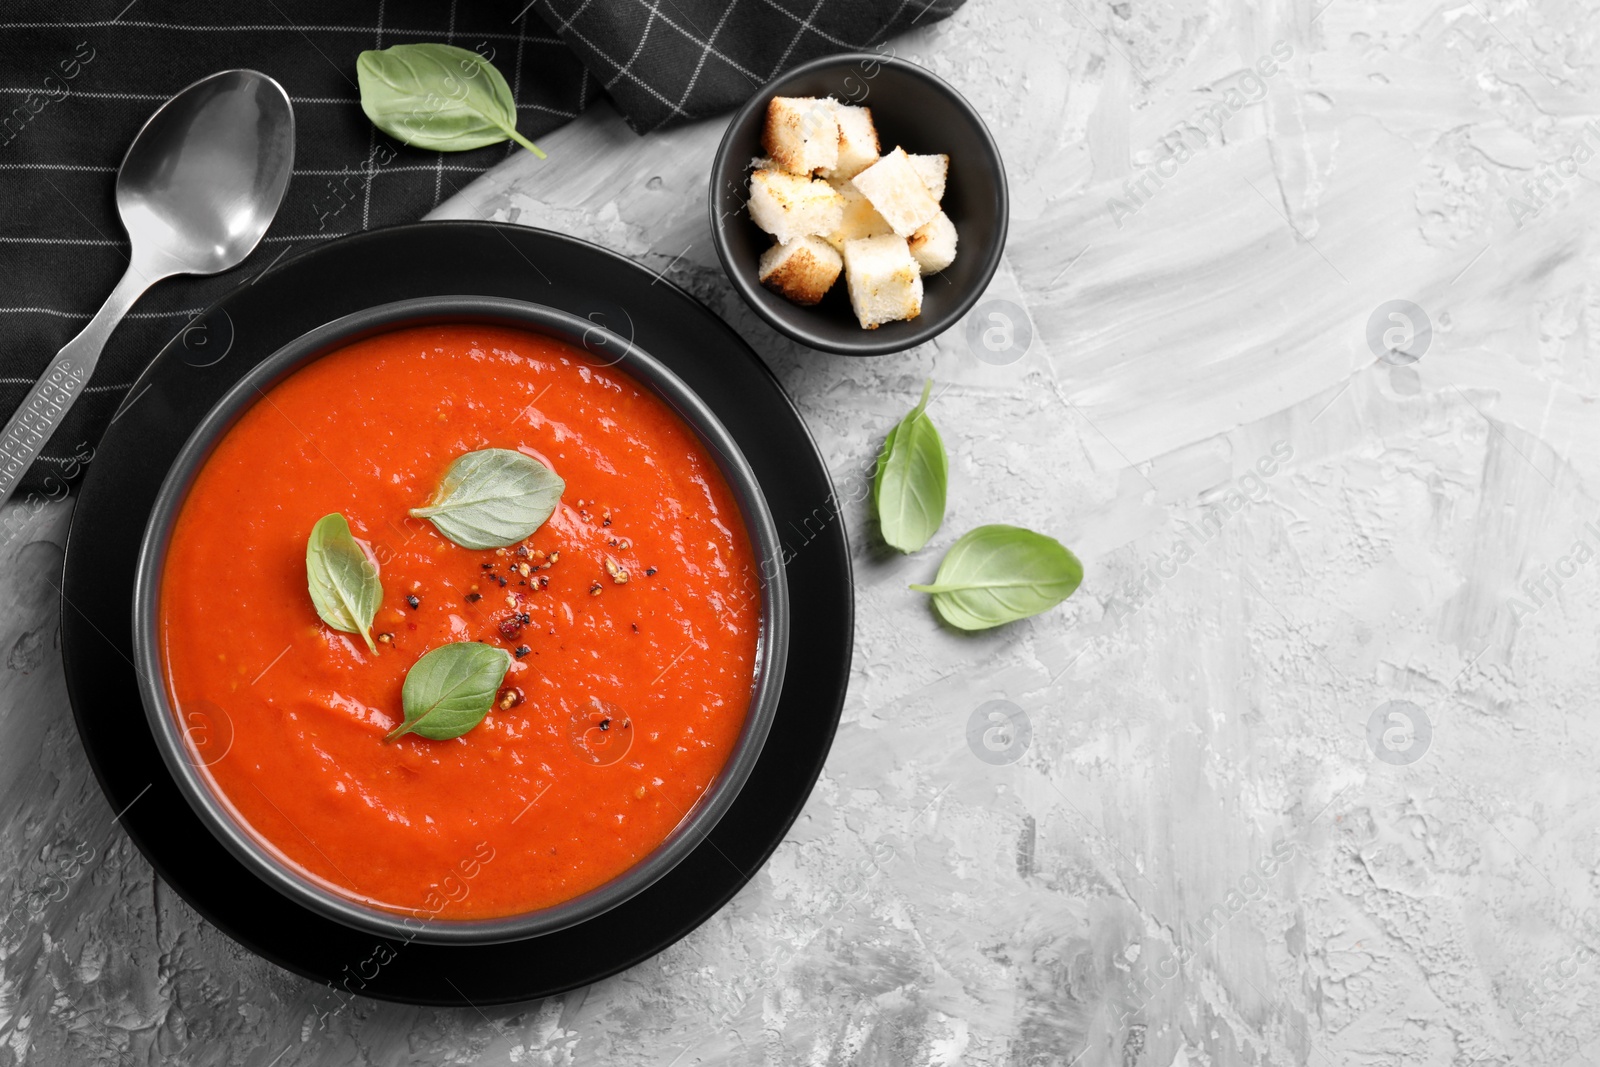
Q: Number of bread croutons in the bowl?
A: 9